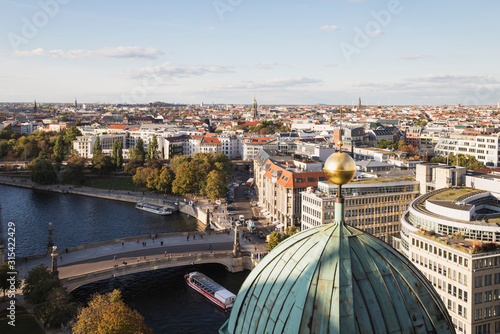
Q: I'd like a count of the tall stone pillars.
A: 4